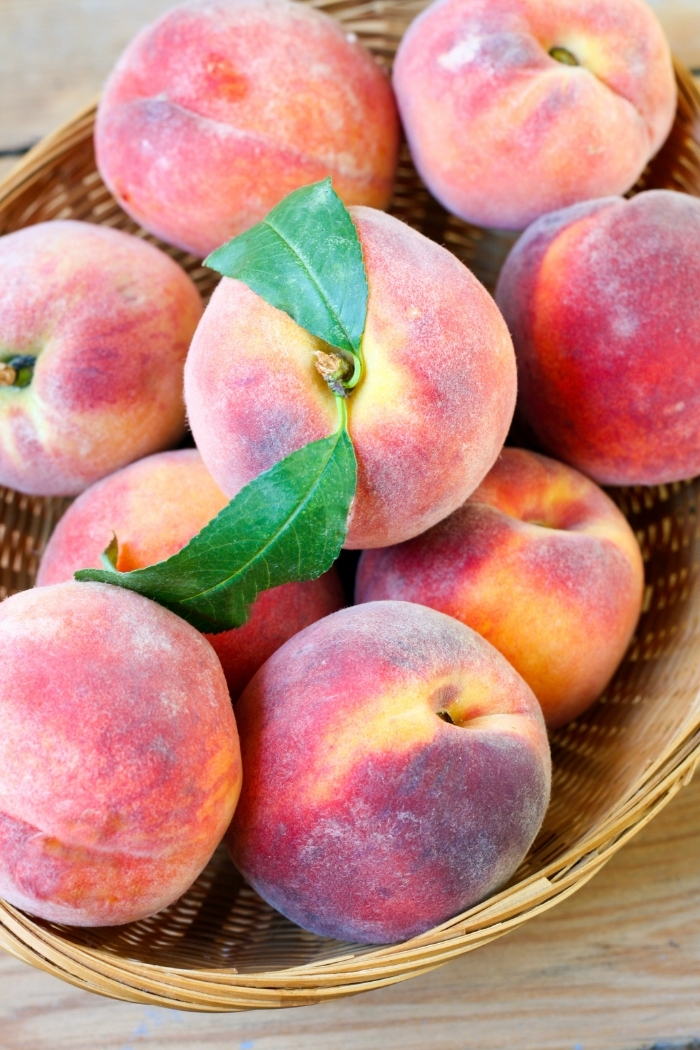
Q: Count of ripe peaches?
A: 9